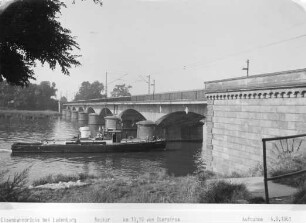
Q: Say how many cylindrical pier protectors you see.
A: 7